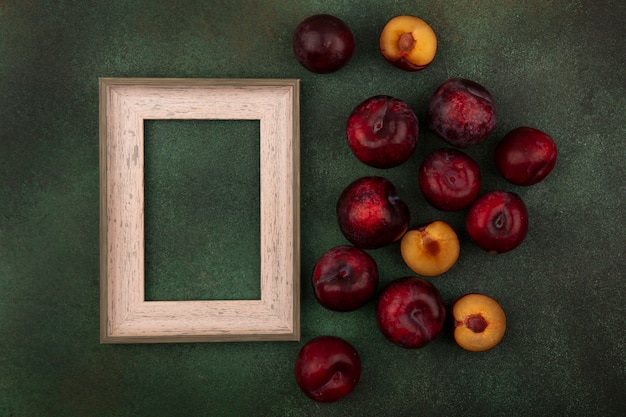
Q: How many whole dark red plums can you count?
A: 10